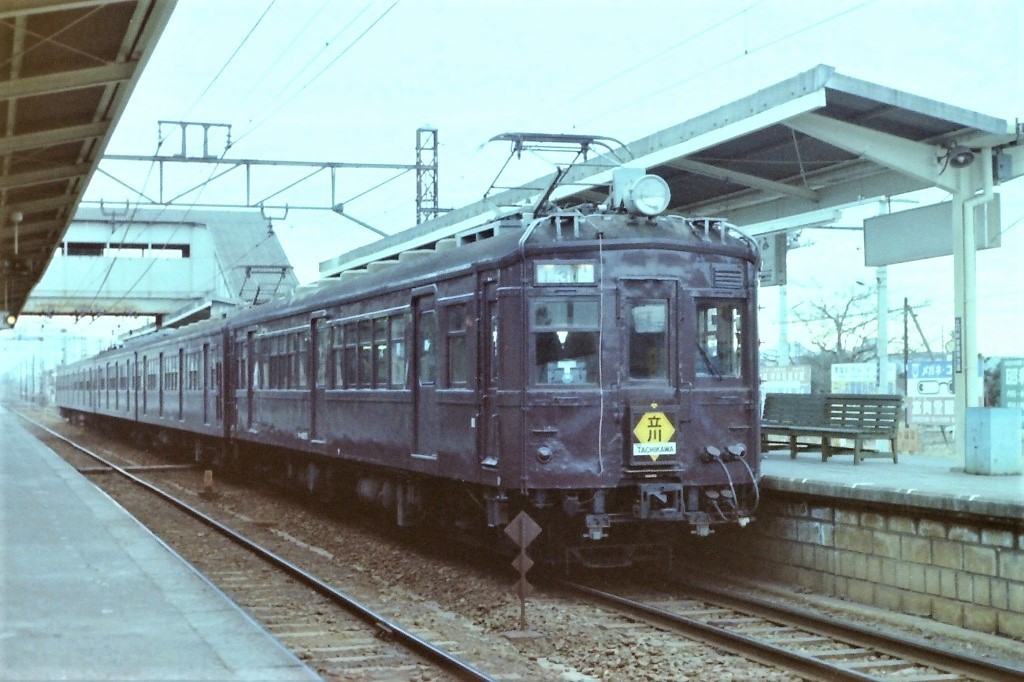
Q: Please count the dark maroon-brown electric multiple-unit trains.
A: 1